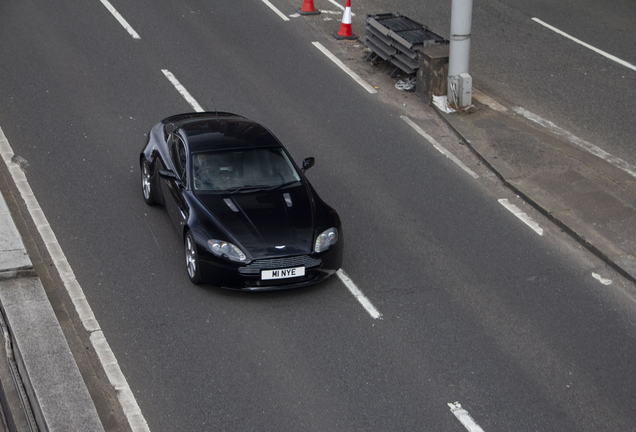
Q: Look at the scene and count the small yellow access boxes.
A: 0